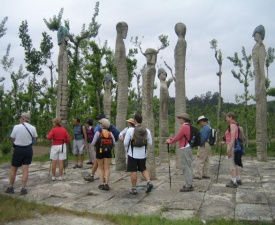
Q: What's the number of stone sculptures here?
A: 7